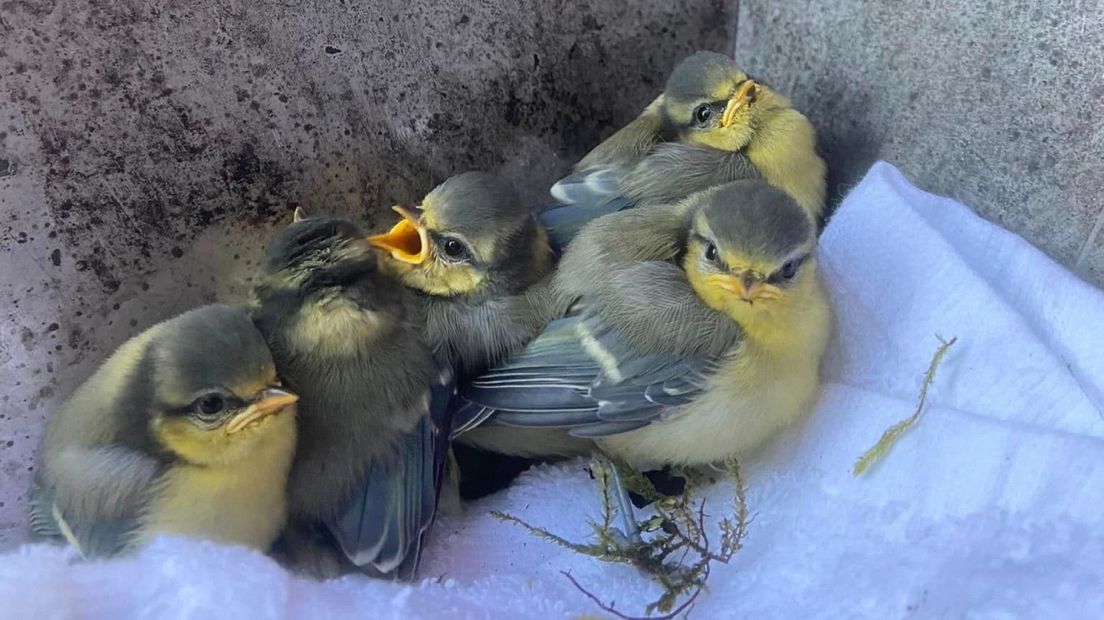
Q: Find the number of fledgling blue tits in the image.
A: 5